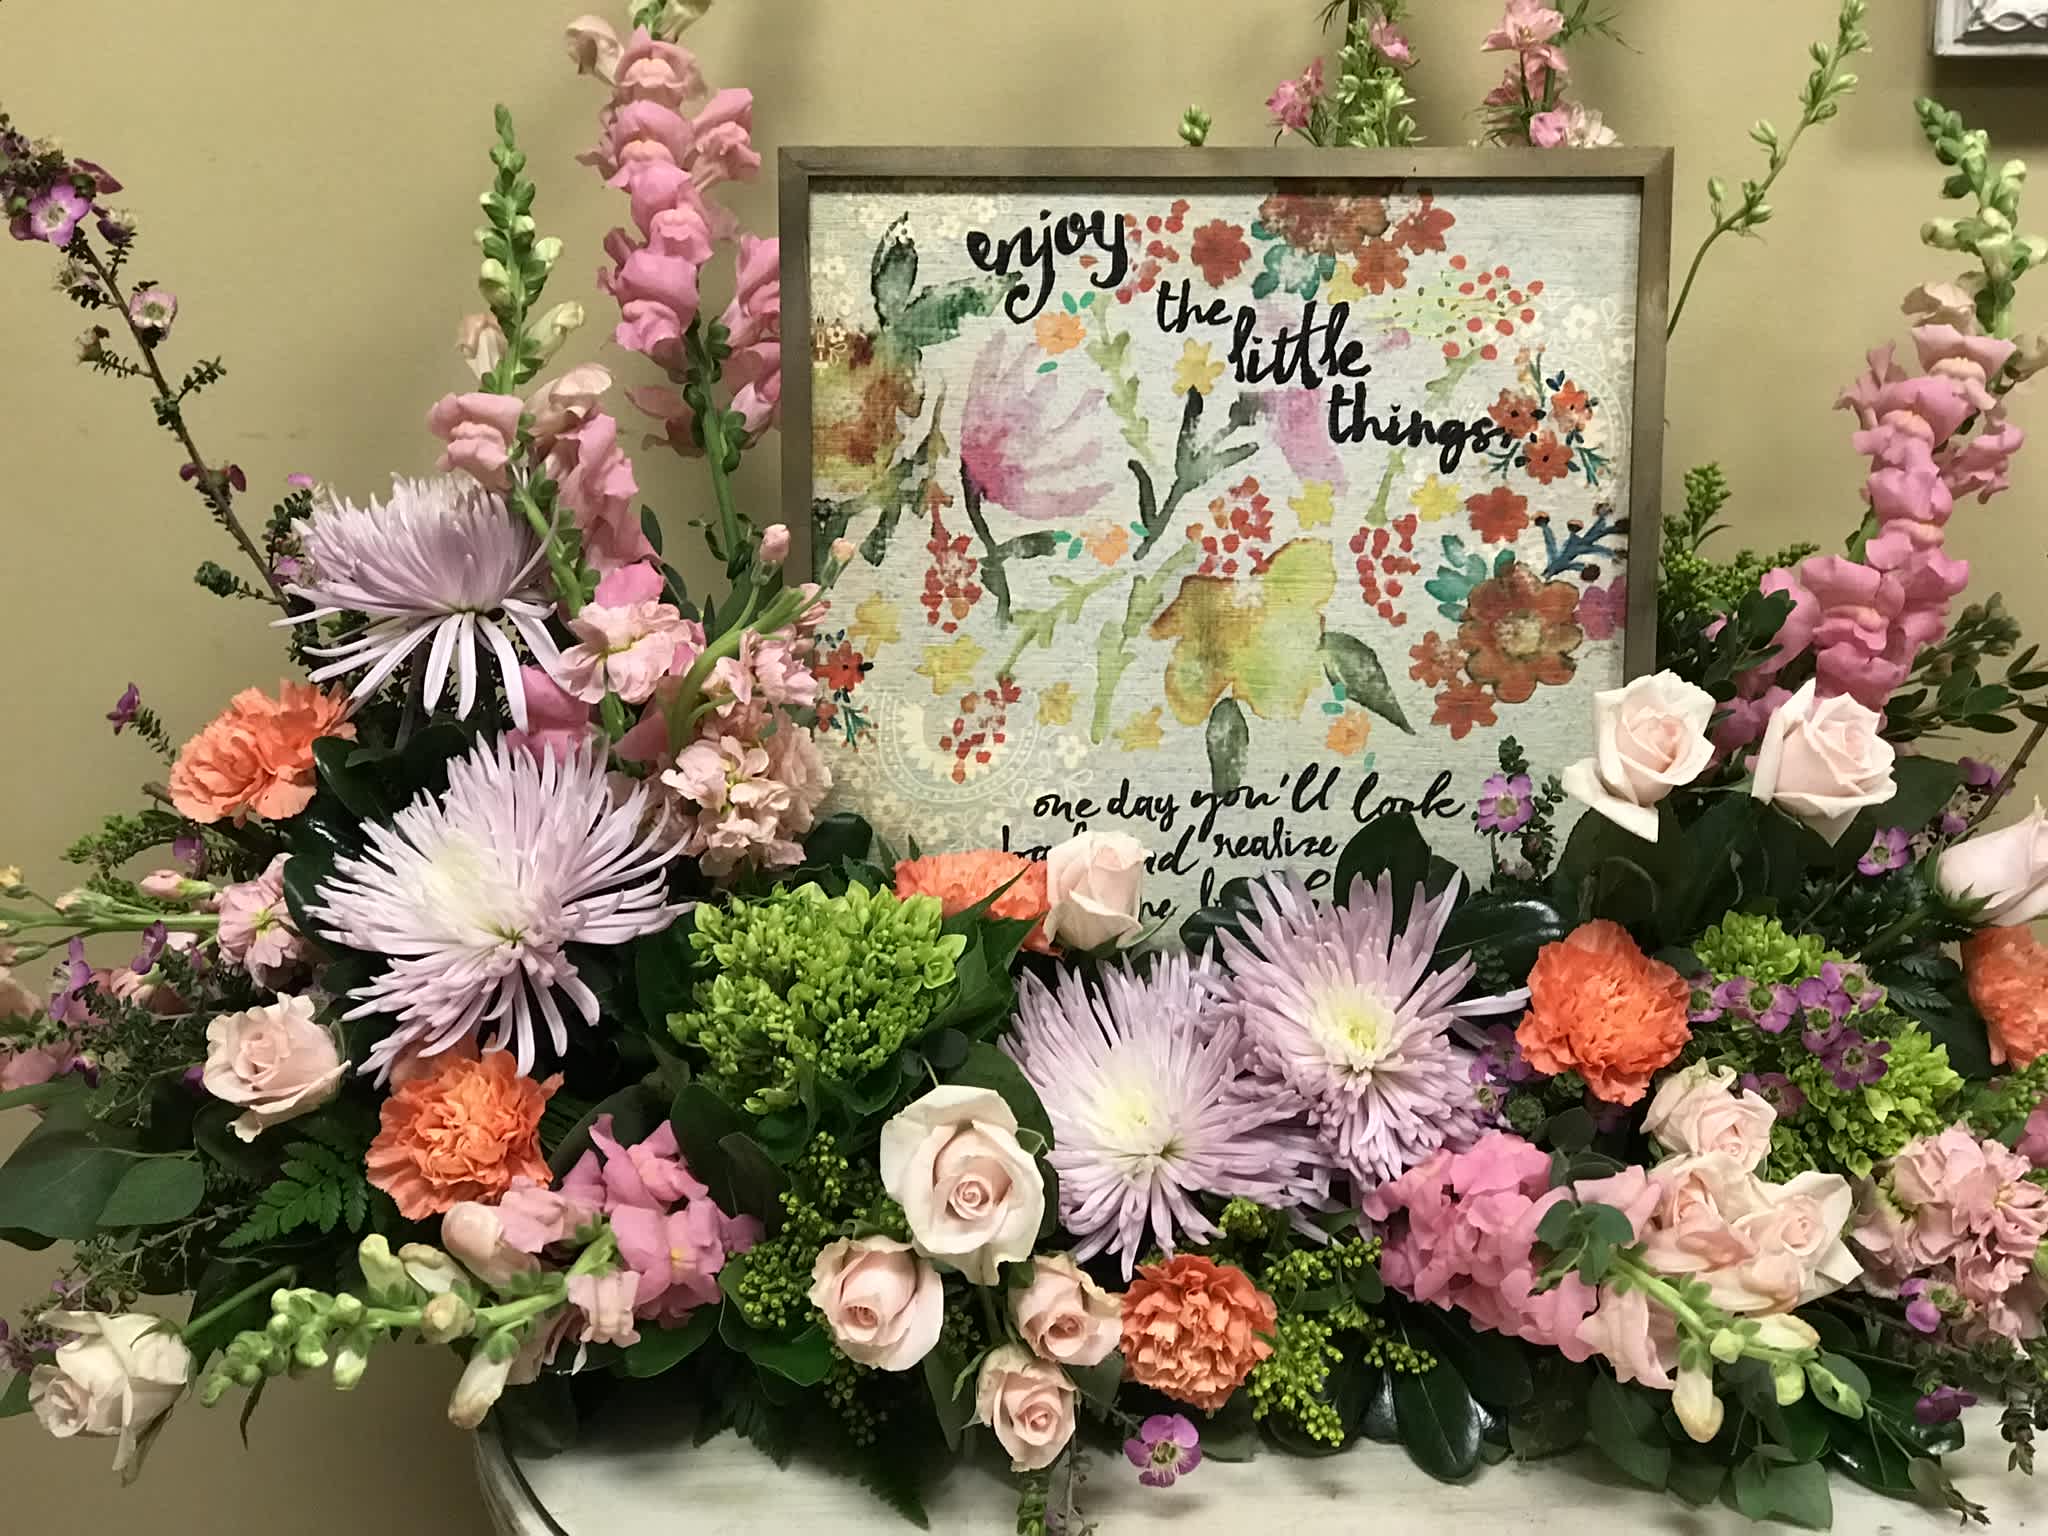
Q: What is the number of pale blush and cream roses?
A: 13